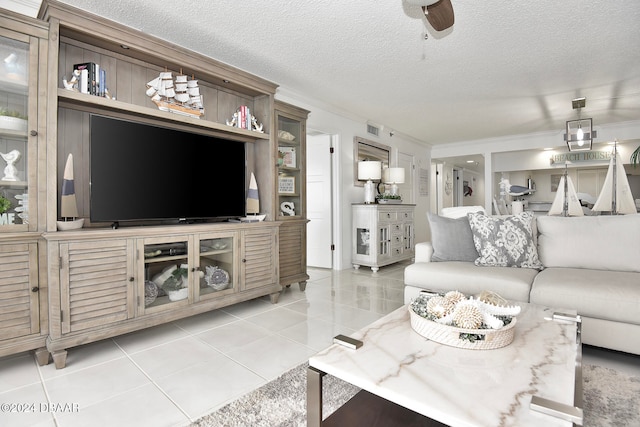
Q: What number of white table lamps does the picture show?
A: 2